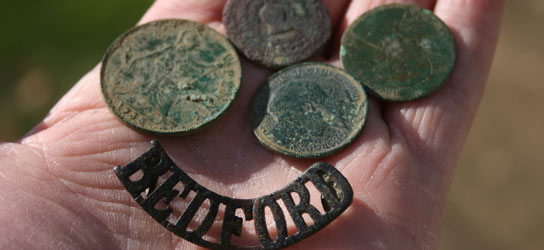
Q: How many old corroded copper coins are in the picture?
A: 4